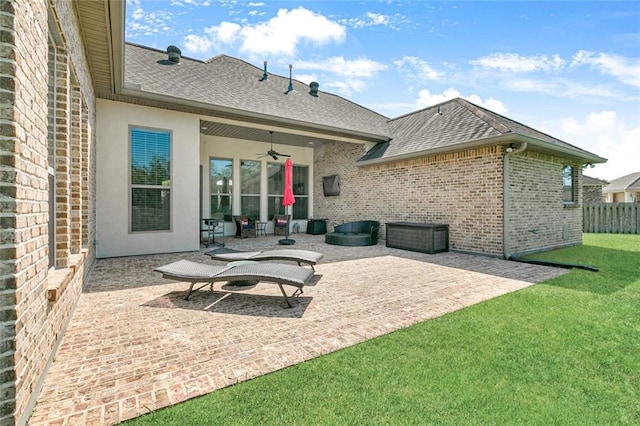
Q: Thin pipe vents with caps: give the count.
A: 2